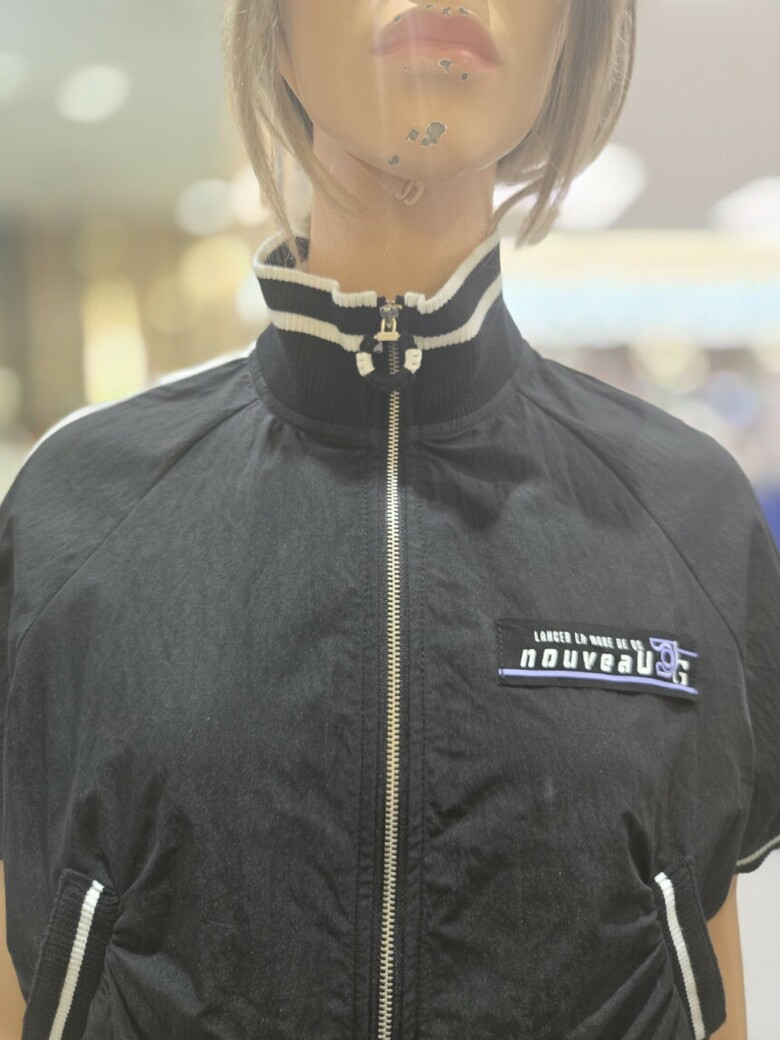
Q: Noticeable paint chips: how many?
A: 9